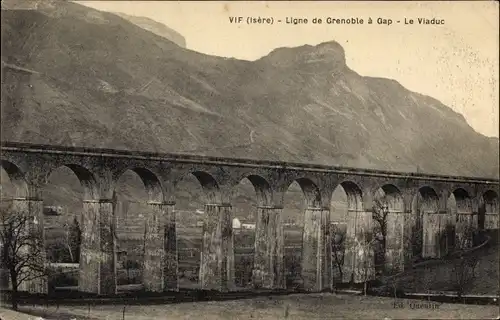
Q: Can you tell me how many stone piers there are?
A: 11